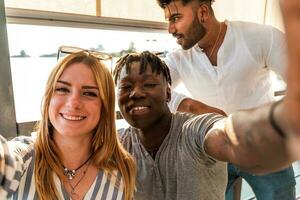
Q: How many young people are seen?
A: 3